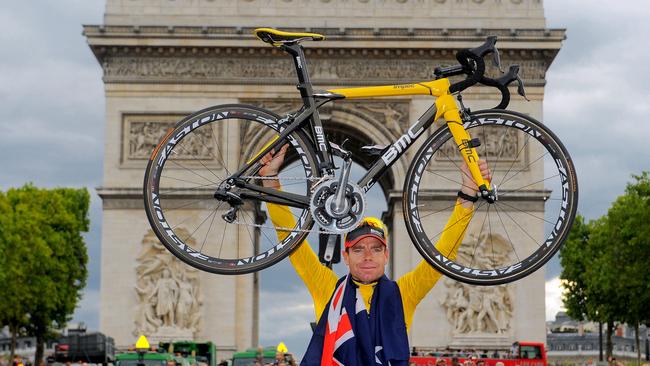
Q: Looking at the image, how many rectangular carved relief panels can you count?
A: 2